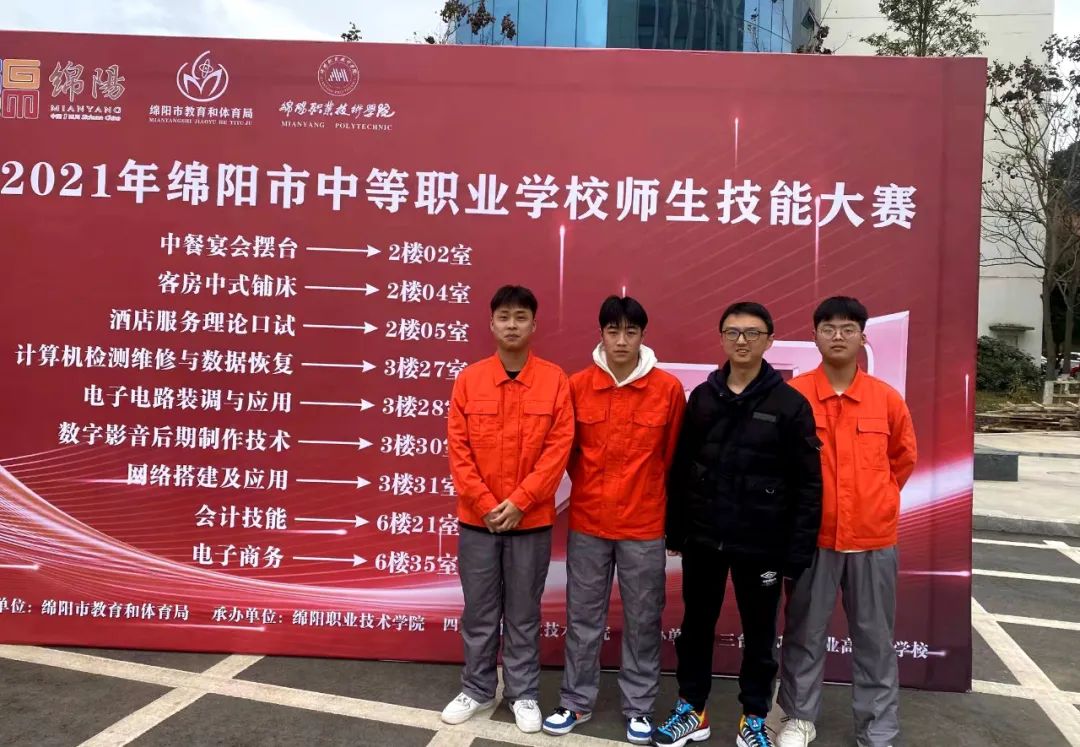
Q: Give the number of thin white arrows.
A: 9